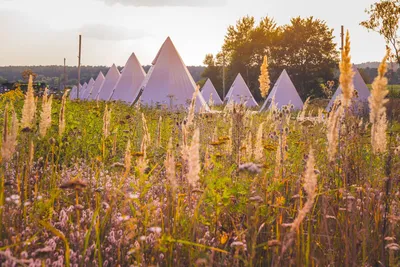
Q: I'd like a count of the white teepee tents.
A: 12